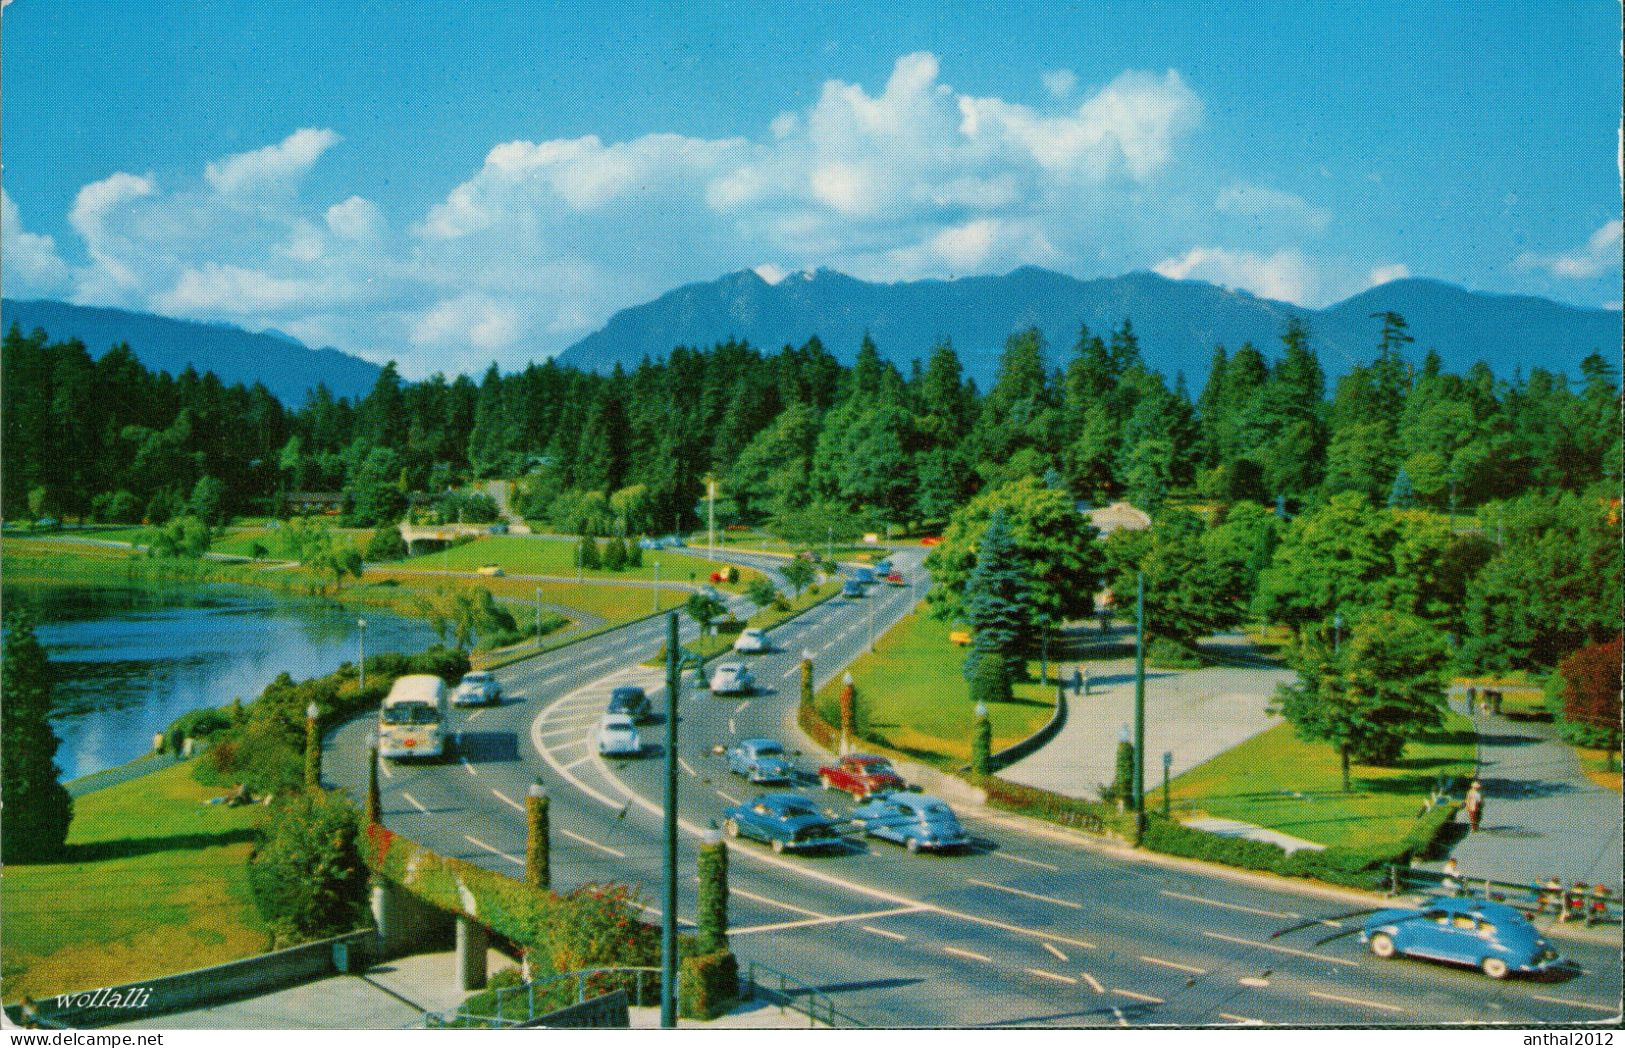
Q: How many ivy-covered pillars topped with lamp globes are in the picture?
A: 8